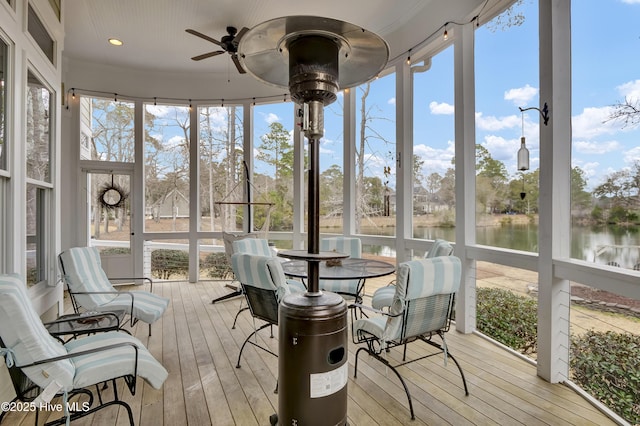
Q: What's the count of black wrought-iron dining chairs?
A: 5